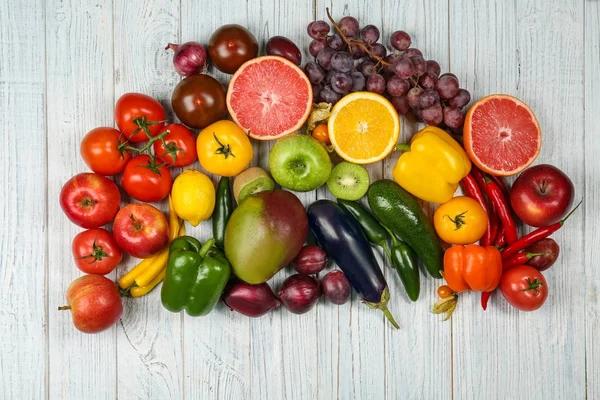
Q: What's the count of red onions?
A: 3